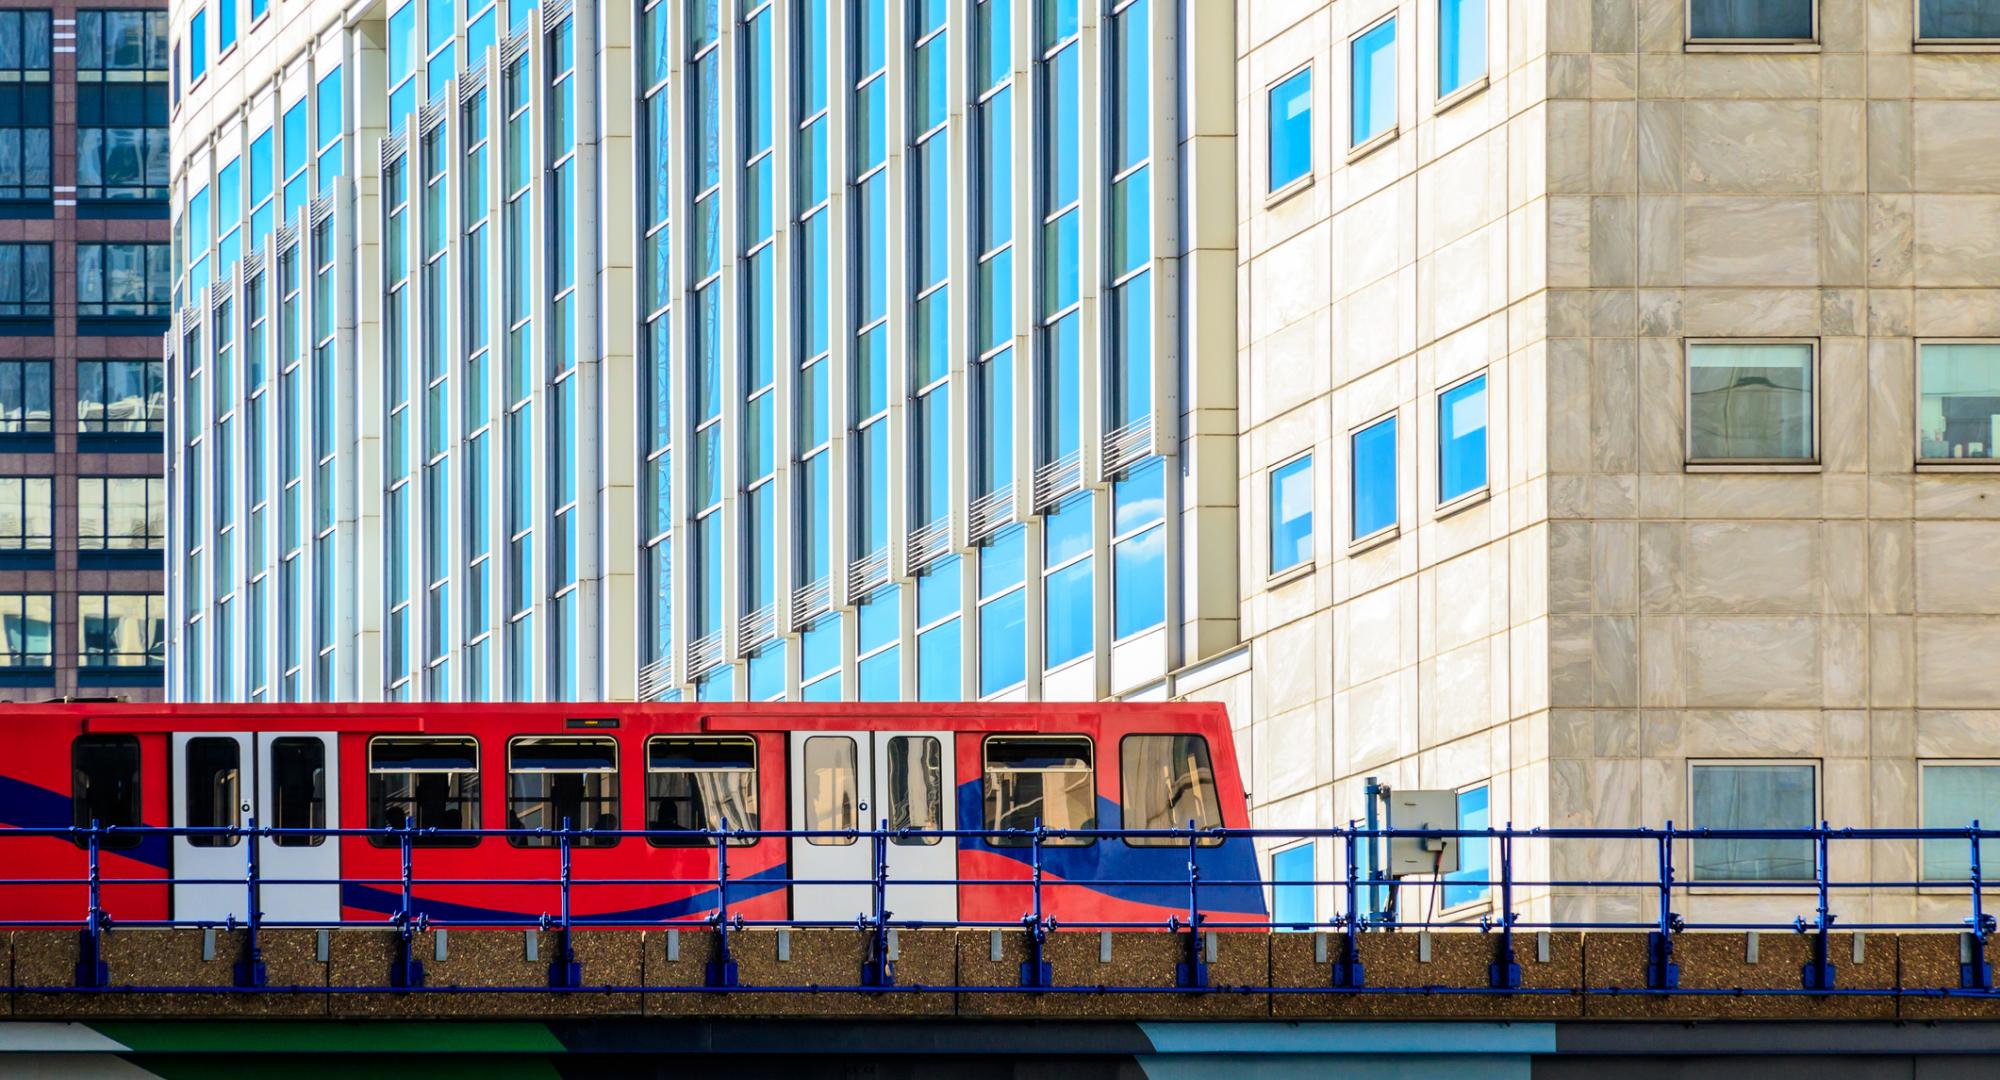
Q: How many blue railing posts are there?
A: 13